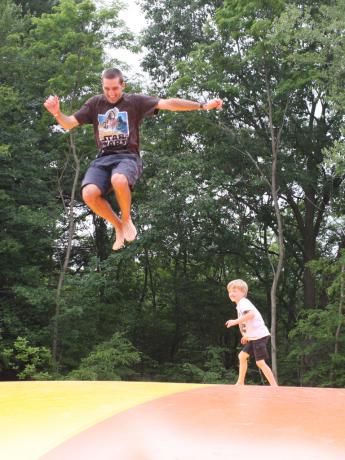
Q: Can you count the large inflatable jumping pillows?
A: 1